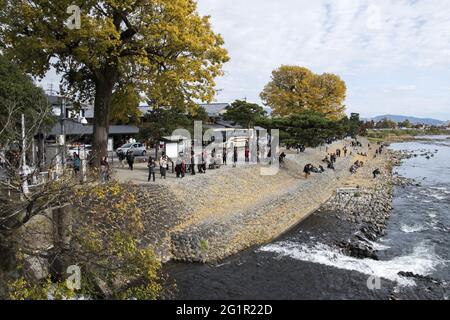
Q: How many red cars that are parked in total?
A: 0